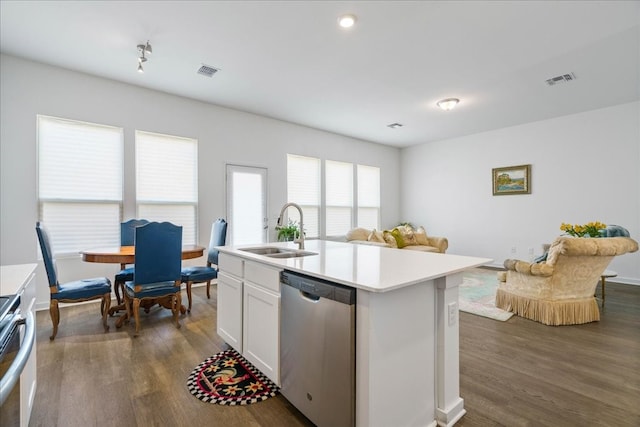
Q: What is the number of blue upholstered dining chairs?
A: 4